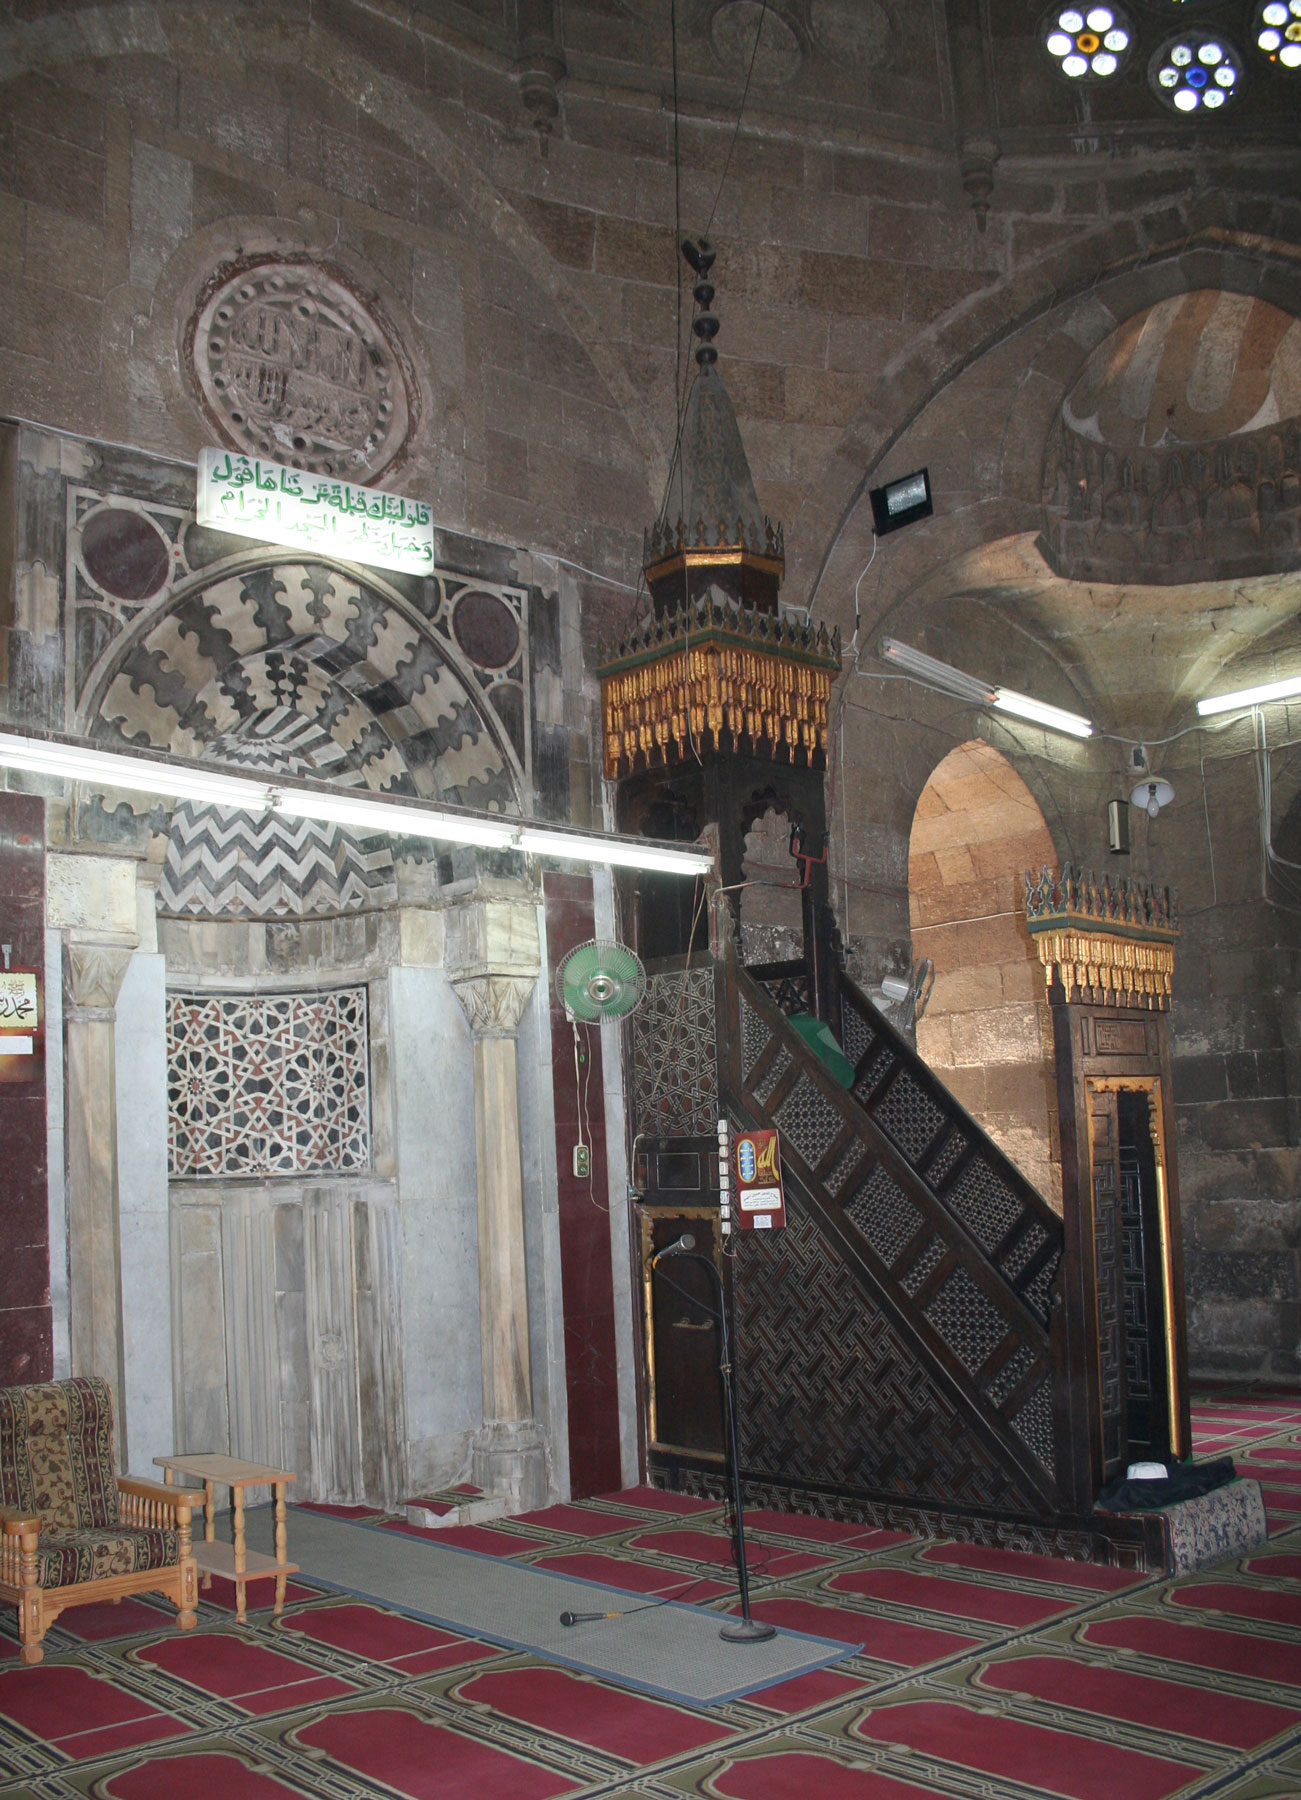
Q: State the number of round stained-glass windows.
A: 3